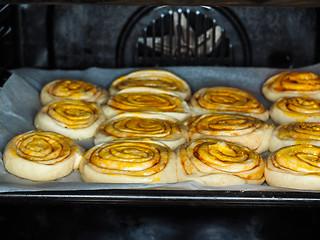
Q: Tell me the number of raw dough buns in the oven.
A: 14